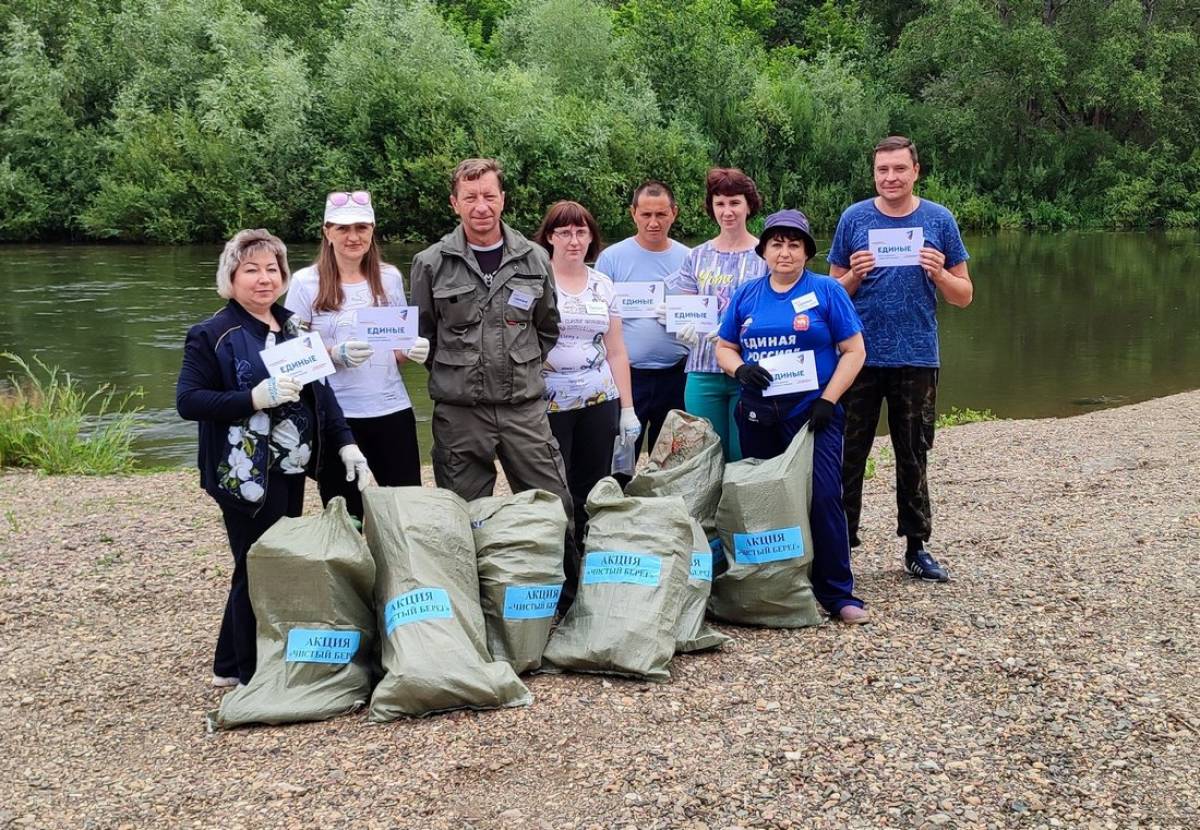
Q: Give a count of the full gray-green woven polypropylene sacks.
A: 7